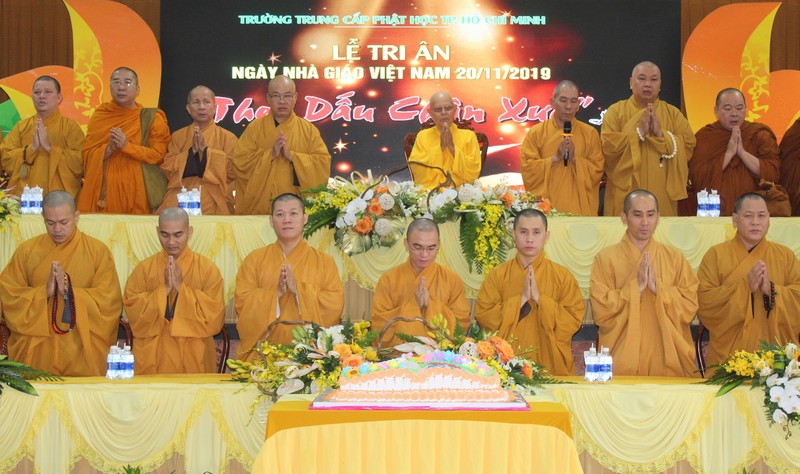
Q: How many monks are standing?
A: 14